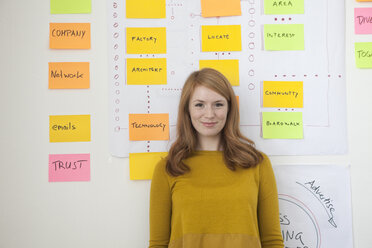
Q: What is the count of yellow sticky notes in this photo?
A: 8